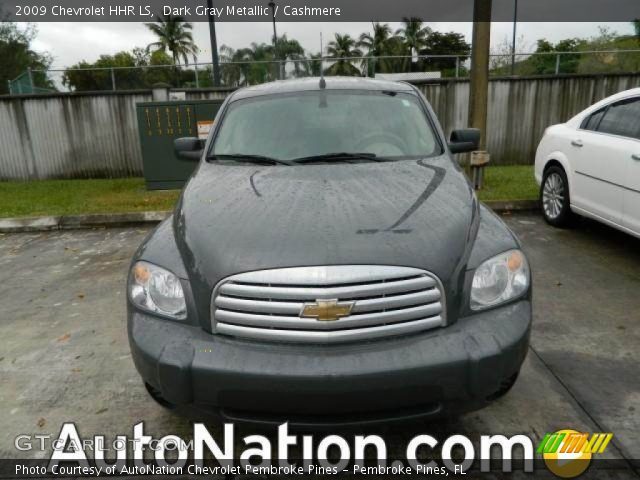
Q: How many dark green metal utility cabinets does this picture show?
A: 1